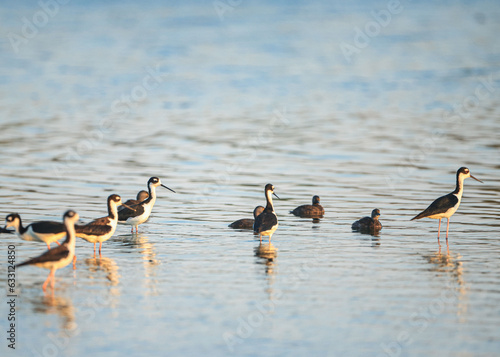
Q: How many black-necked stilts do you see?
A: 6